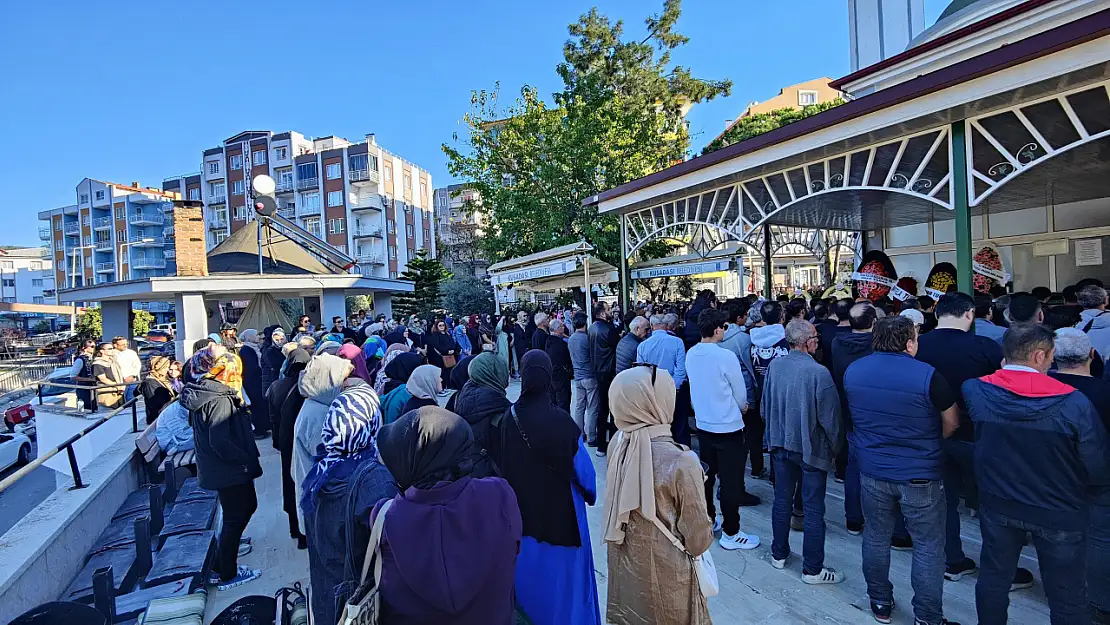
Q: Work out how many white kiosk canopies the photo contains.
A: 2